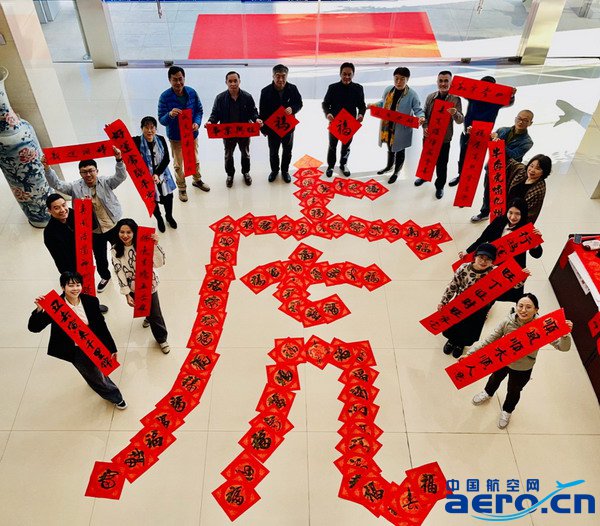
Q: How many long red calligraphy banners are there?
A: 15